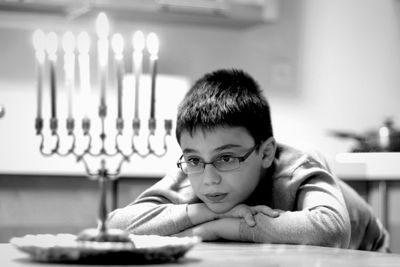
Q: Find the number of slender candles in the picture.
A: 8